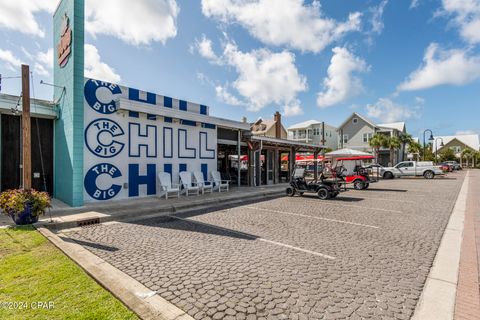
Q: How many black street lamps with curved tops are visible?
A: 2